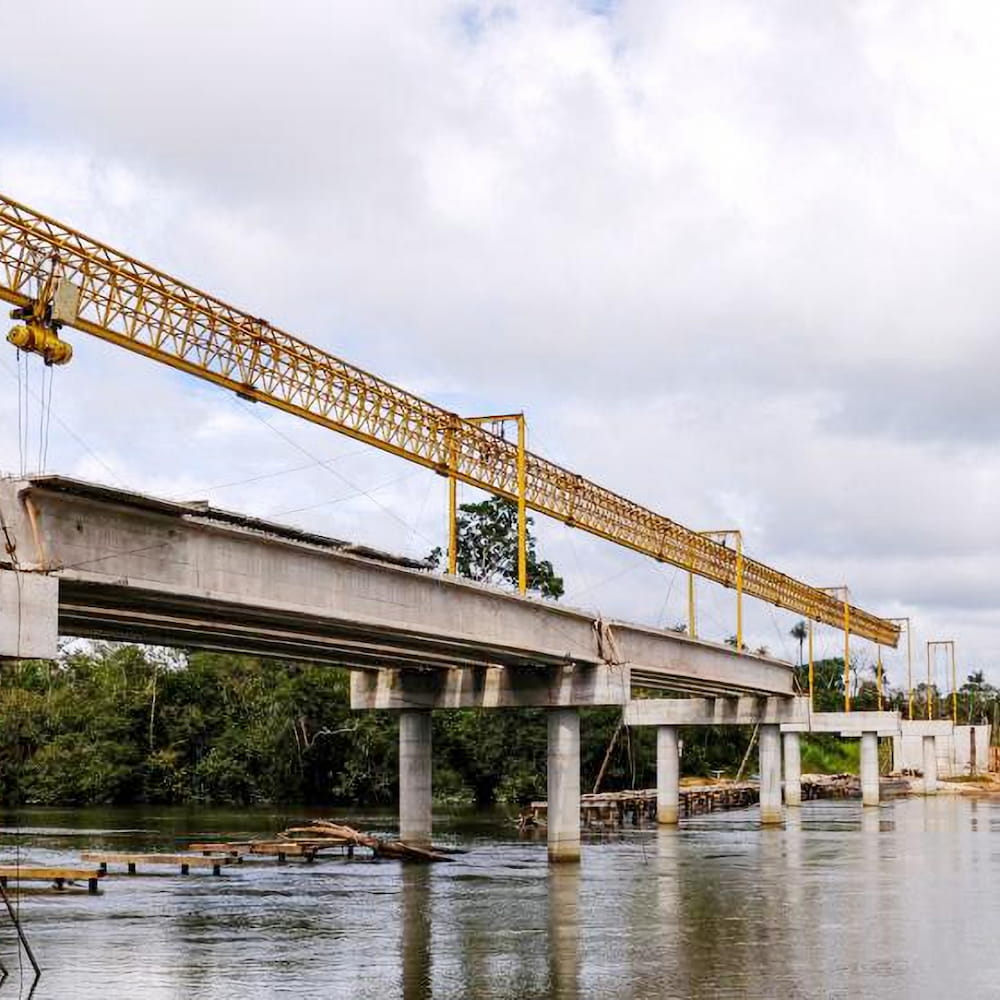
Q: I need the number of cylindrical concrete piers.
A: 7